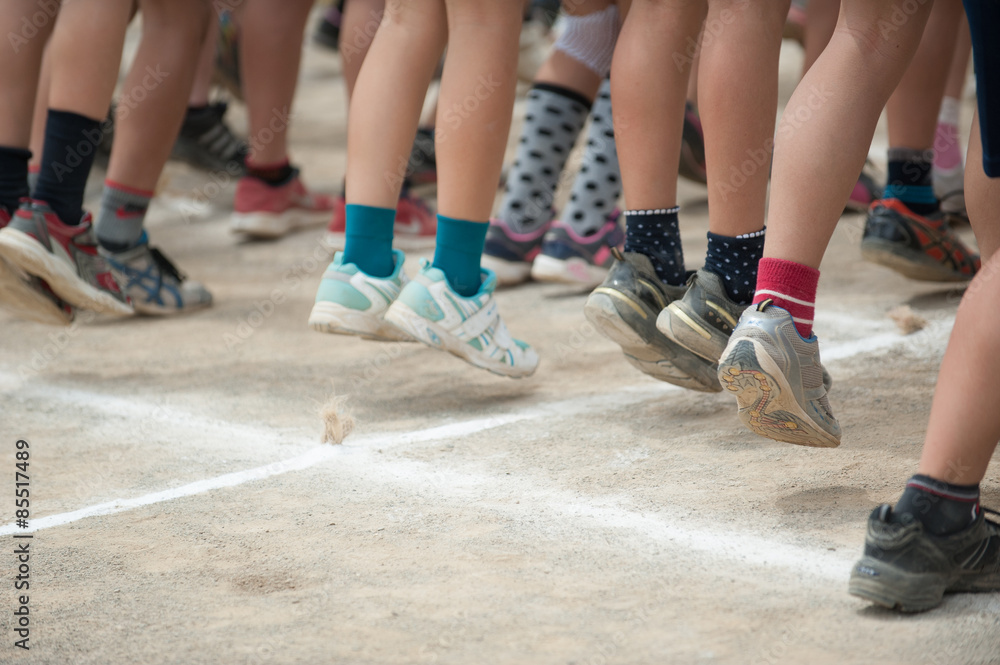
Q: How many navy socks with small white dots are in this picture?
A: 2